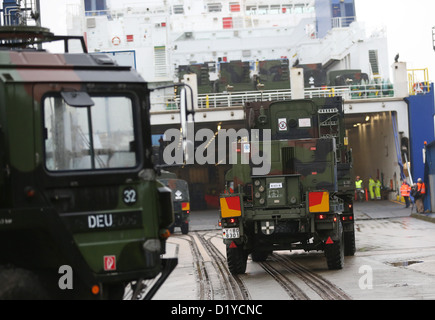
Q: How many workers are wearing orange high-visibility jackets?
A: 2